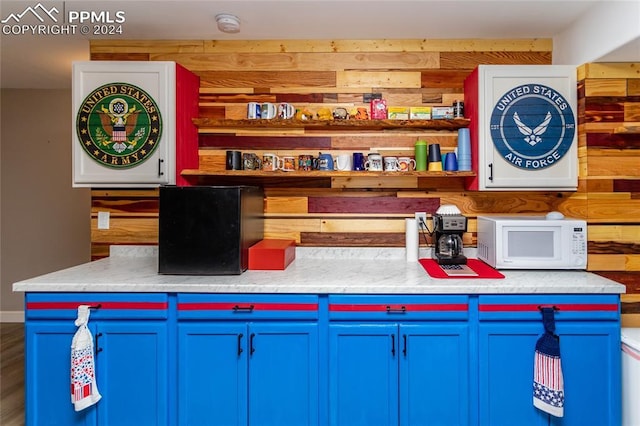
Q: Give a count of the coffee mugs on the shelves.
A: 14